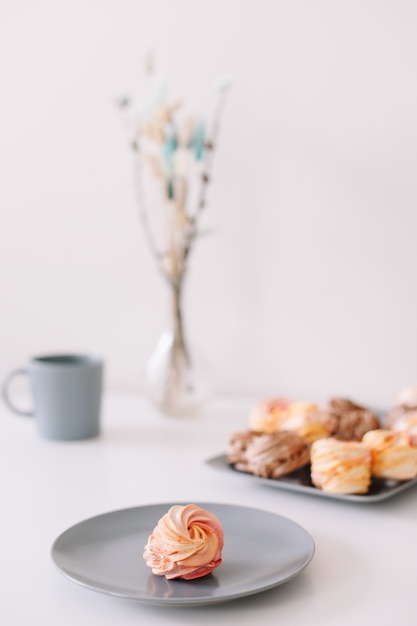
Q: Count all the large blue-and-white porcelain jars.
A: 0